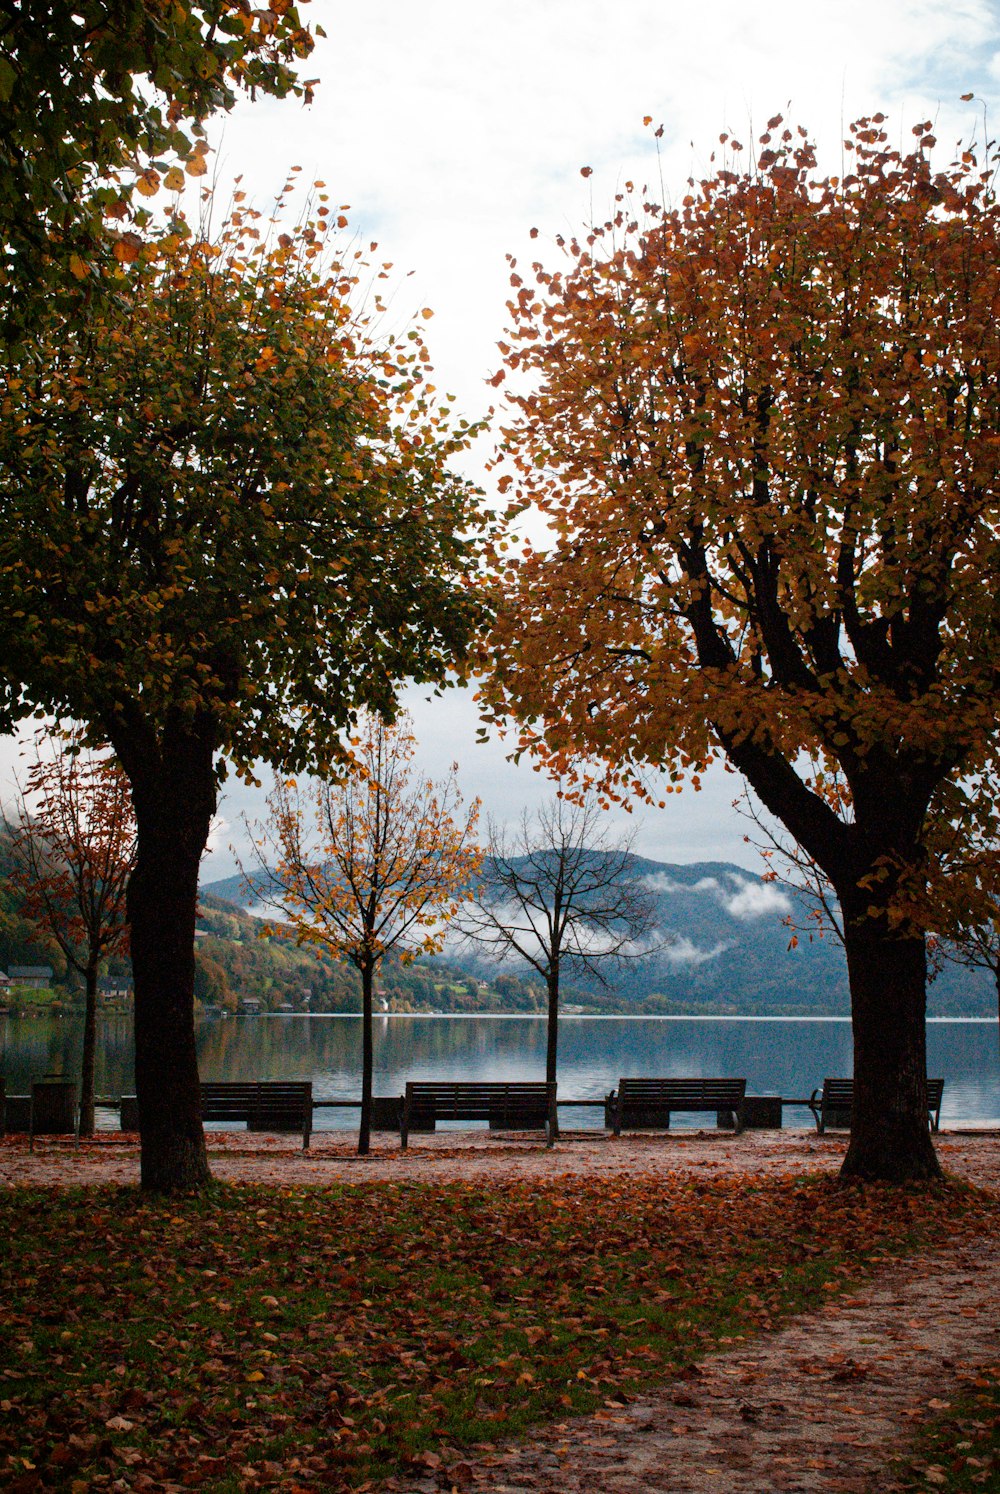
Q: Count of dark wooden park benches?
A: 4